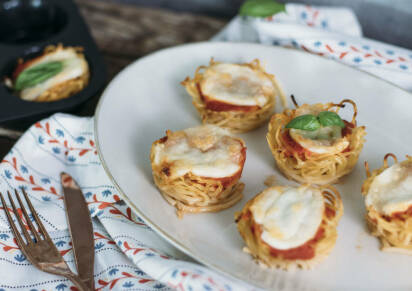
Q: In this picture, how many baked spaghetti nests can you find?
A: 6